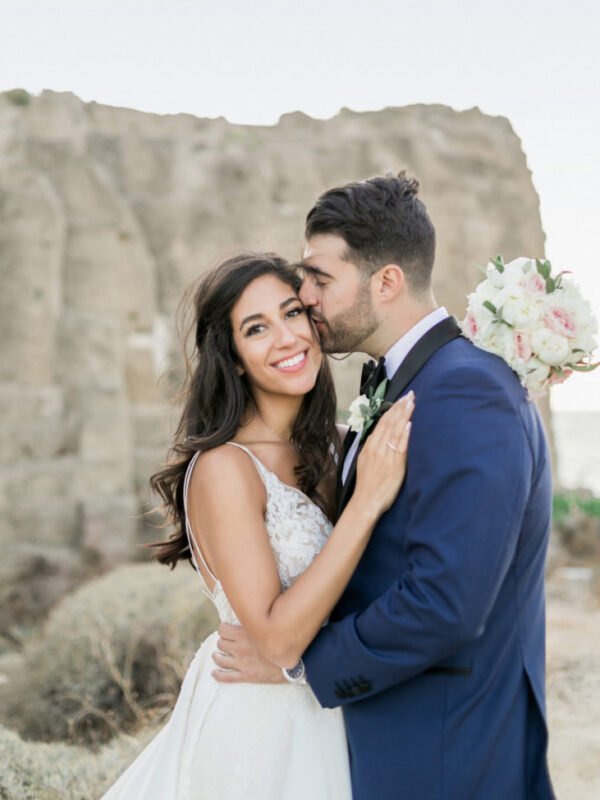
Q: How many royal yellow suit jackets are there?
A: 0